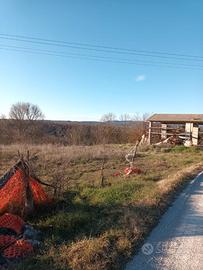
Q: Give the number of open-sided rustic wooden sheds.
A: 1